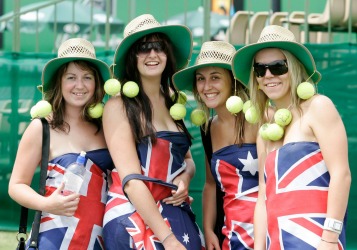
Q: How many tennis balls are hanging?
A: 15